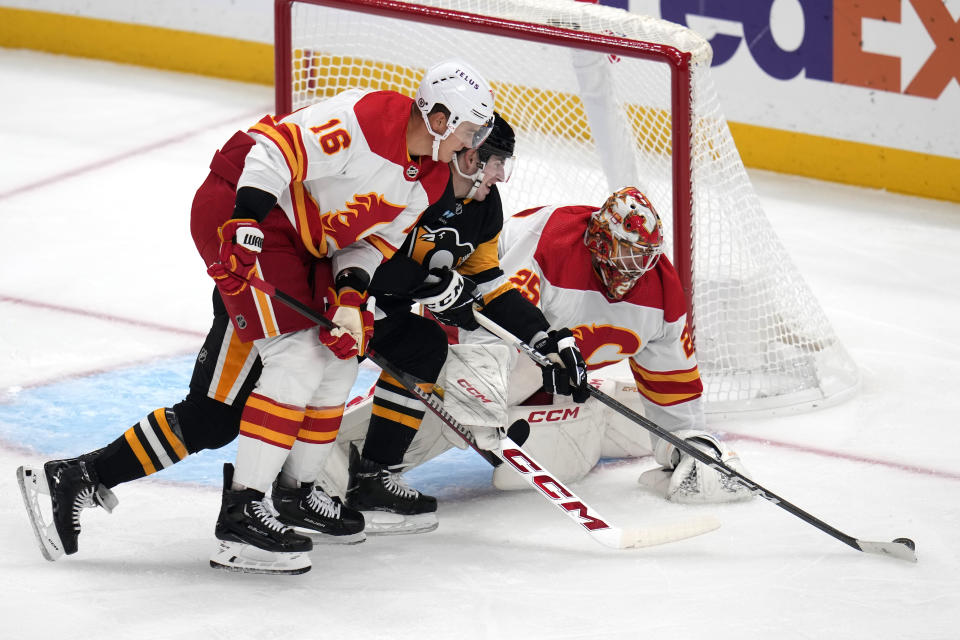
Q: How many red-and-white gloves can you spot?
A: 2